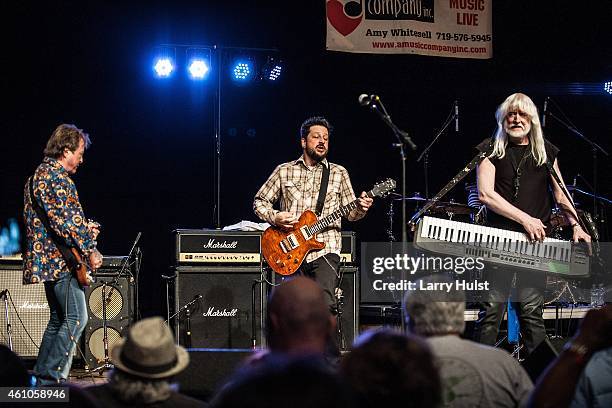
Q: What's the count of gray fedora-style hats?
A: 1